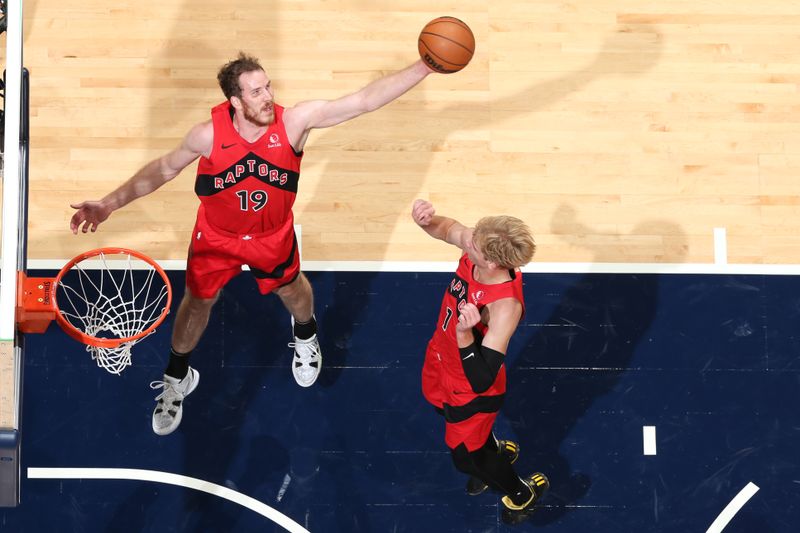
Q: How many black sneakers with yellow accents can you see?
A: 2